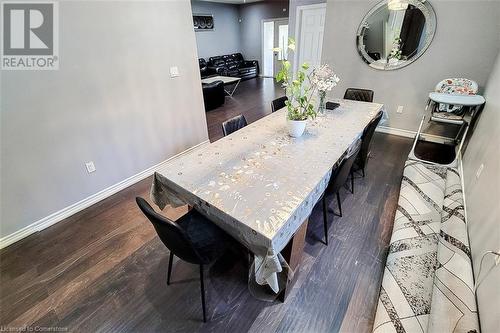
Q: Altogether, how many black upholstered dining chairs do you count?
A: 6